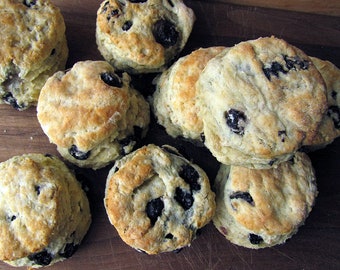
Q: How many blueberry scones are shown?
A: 9